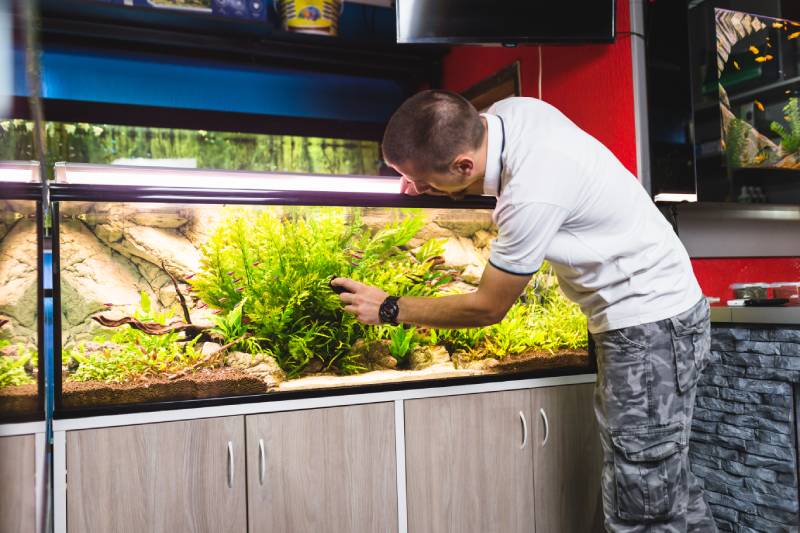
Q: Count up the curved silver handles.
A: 4